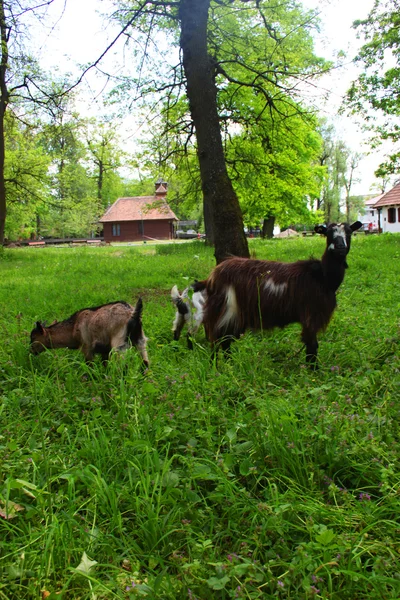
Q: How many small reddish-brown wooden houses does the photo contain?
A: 1